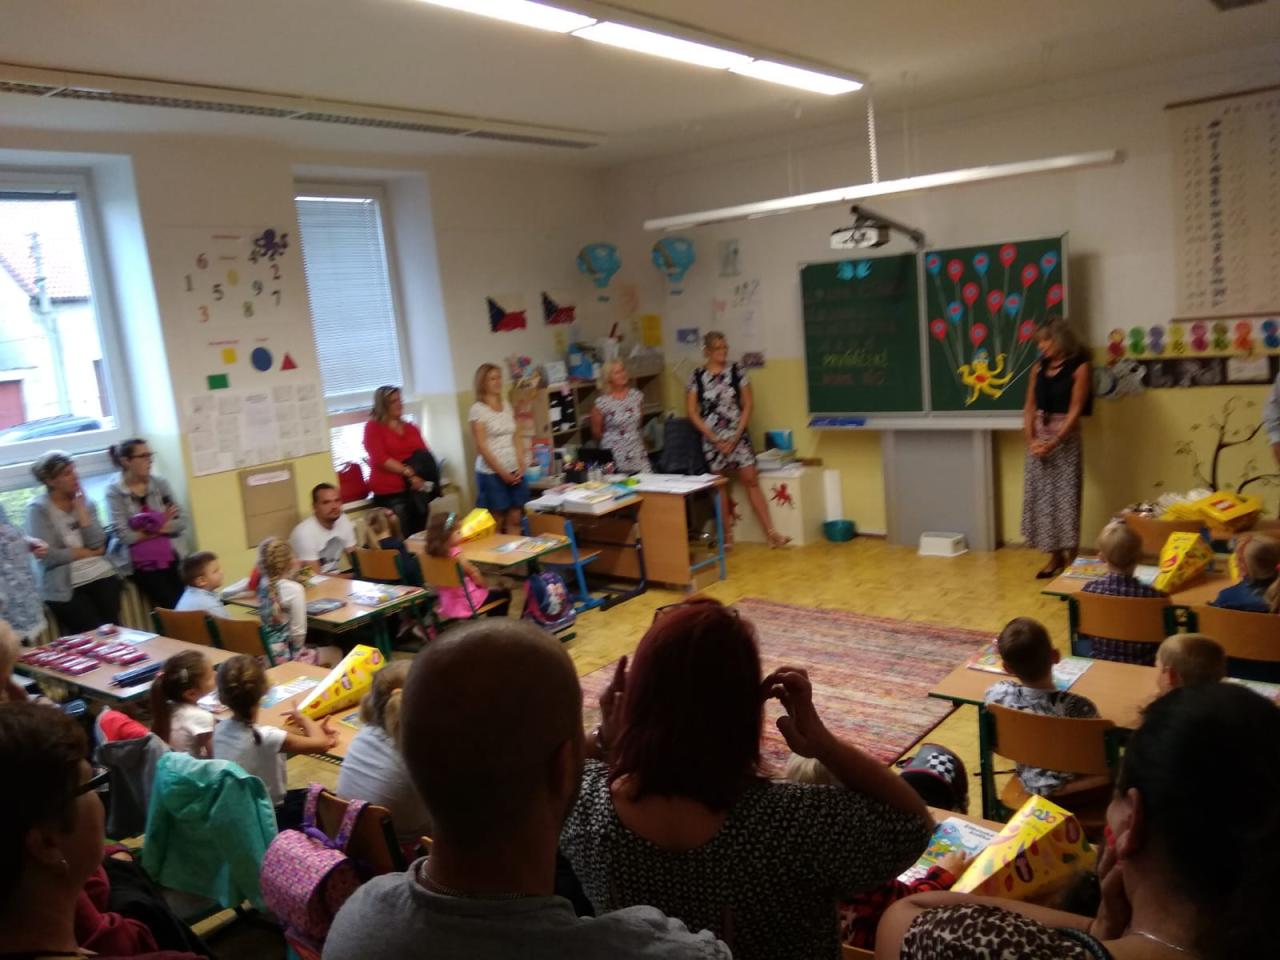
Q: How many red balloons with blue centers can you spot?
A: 9